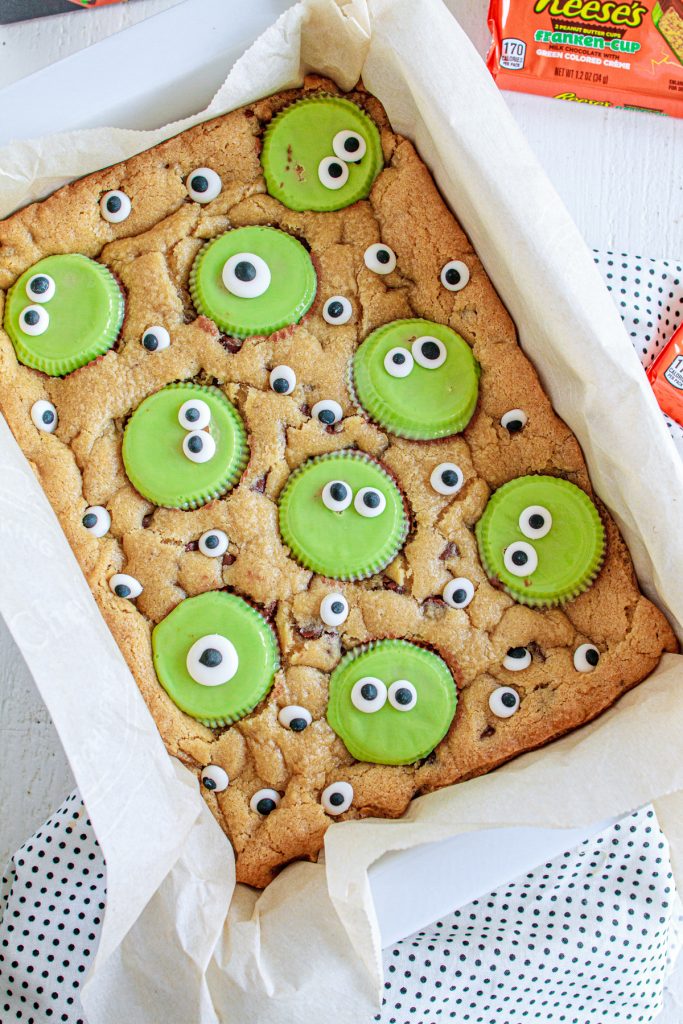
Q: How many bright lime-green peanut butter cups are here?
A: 9